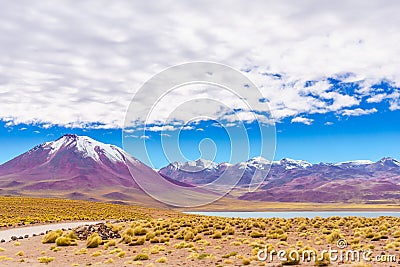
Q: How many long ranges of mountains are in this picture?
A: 1